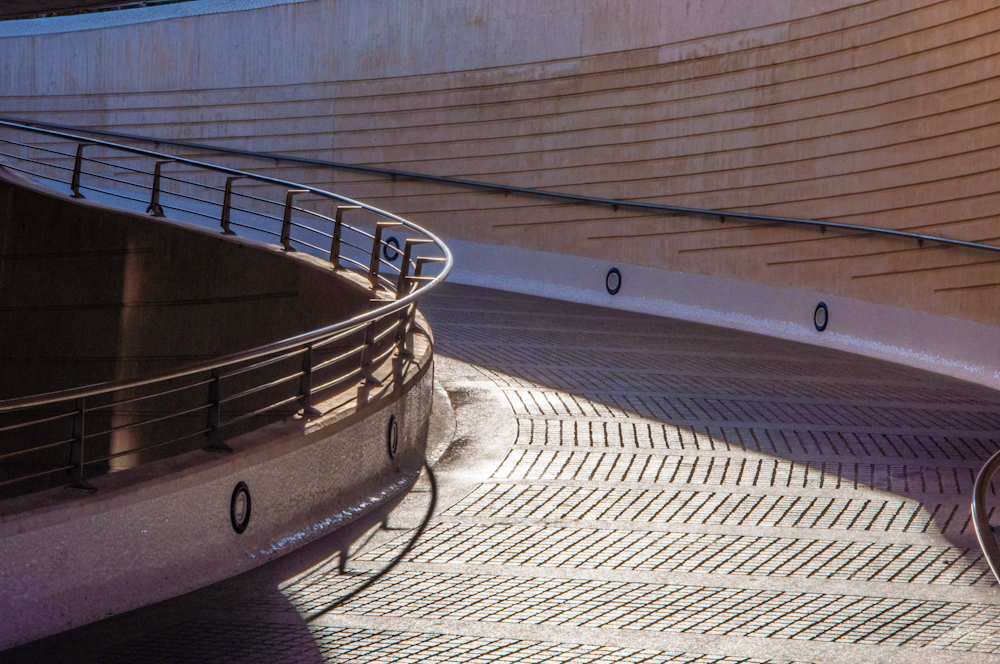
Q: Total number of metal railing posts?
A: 13